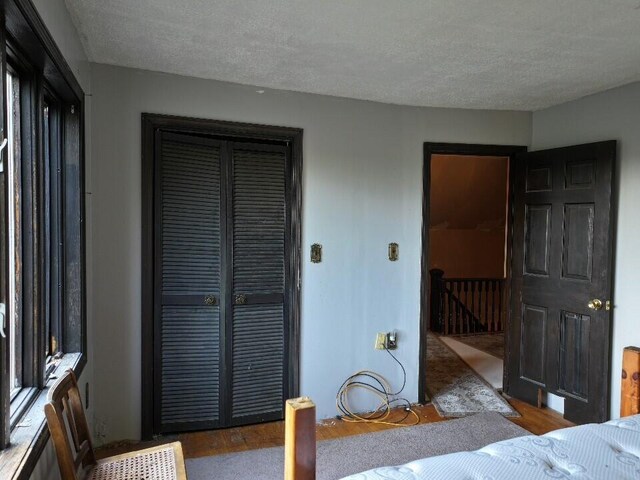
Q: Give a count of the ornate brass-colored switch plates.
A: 2